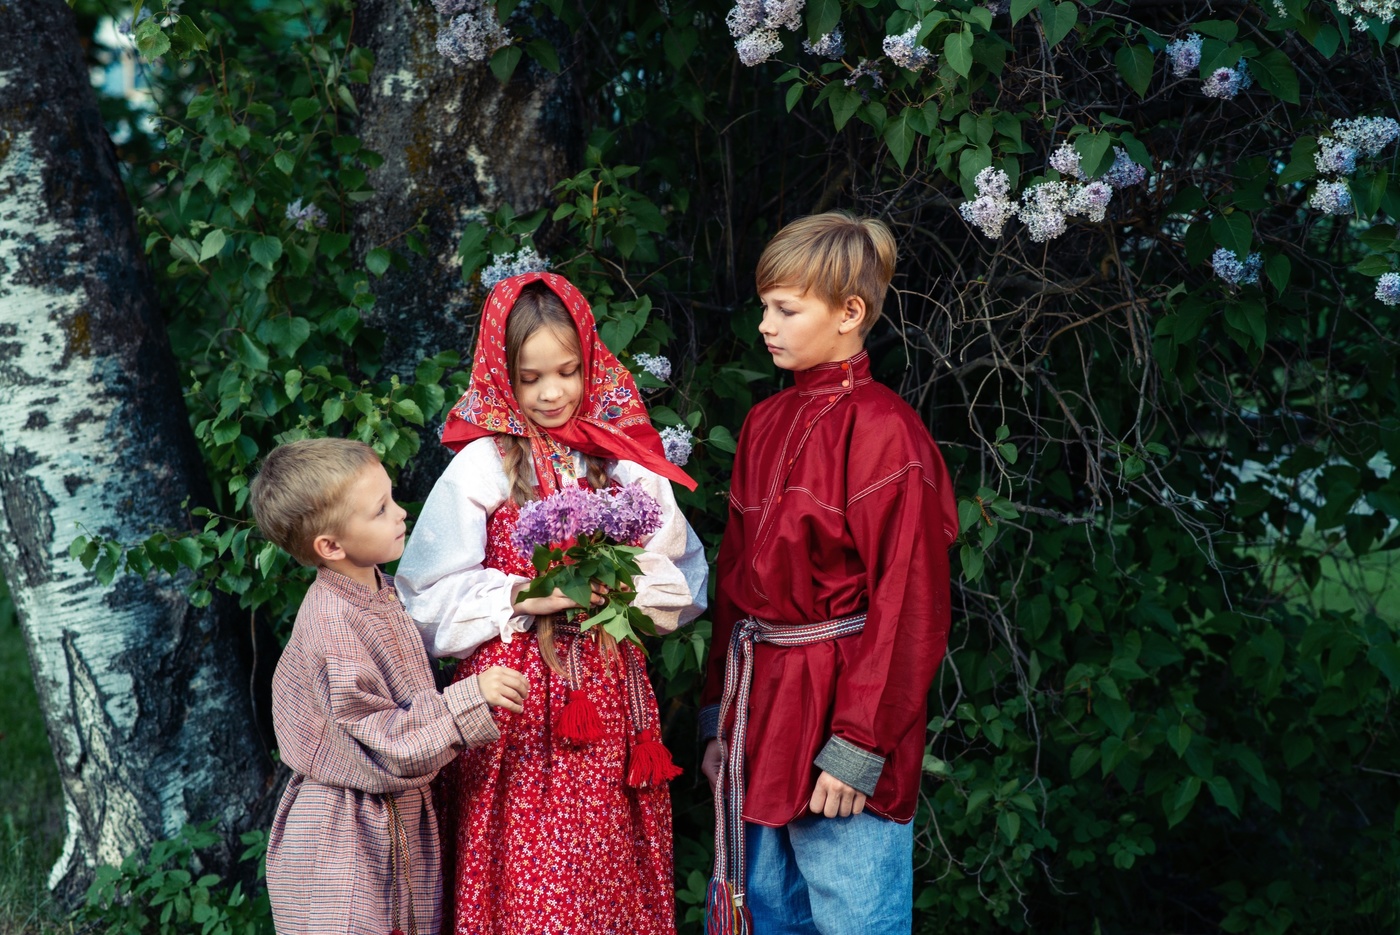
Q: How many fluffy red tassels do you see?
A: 2